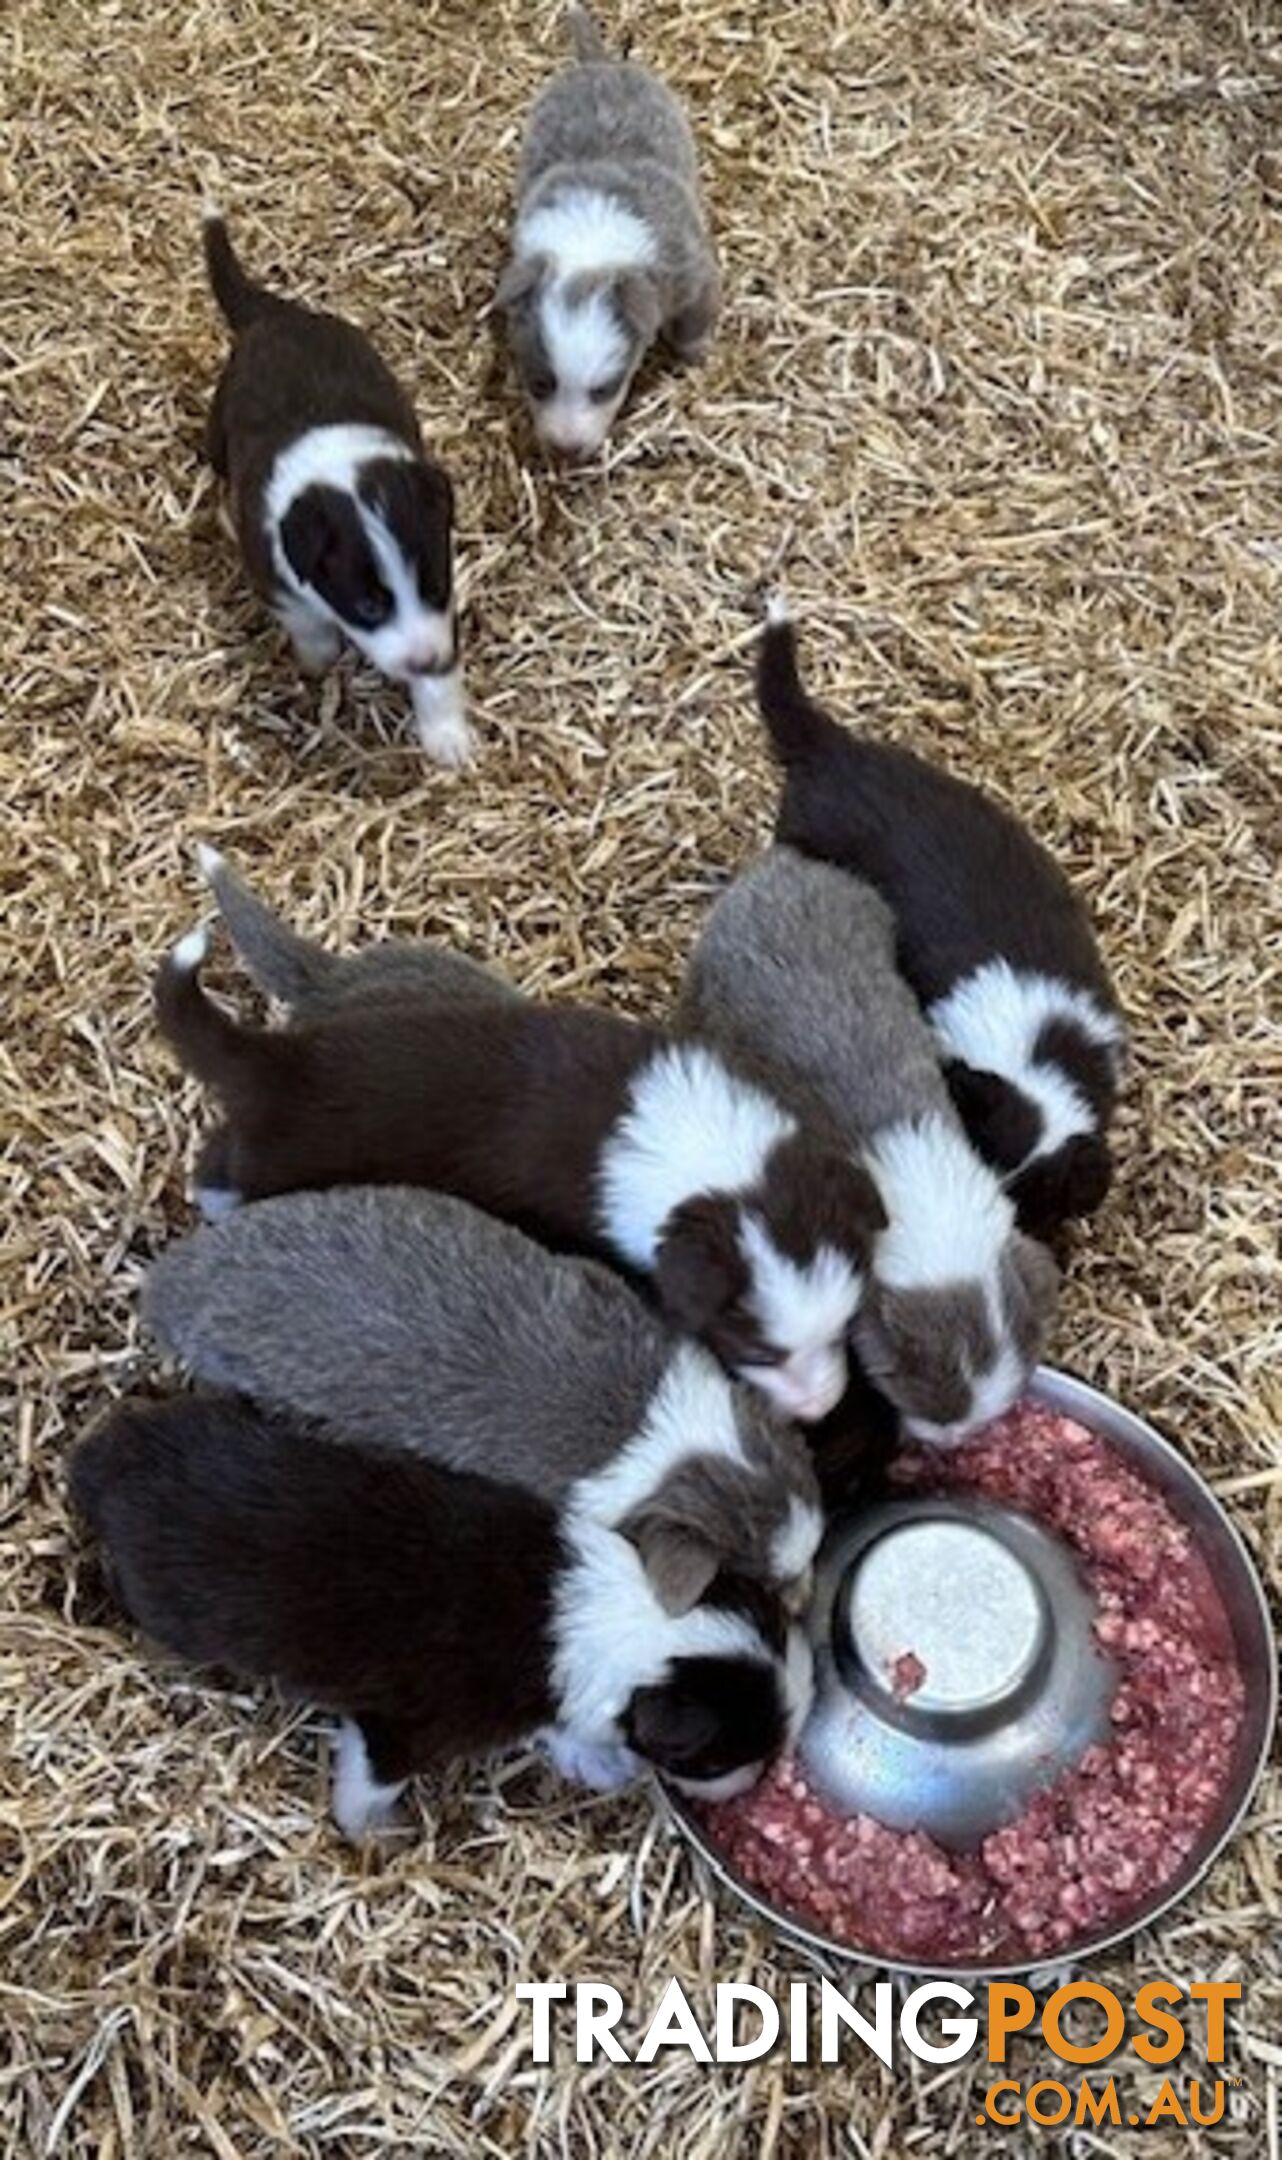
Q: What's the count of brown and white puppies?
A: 4